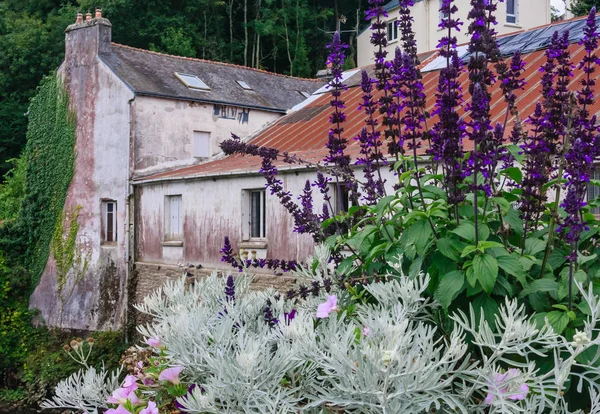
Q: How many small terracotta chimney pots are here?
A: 3